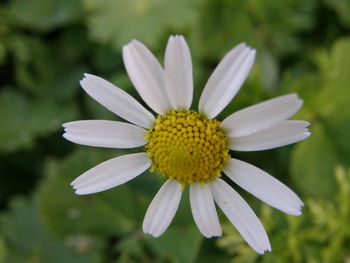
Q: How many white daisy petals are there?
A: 12